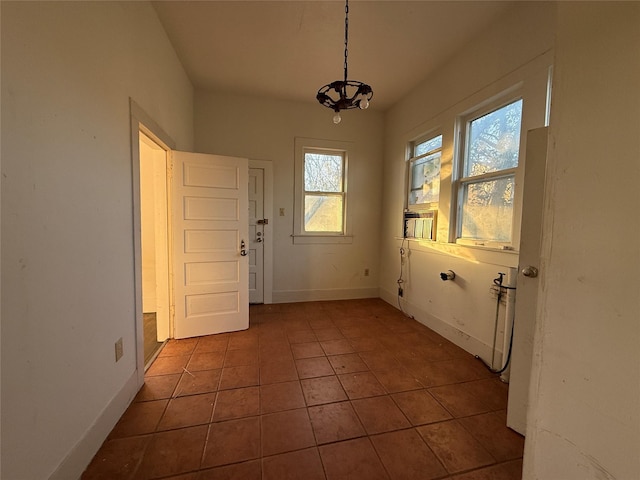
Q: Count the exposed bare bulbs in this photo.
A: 2